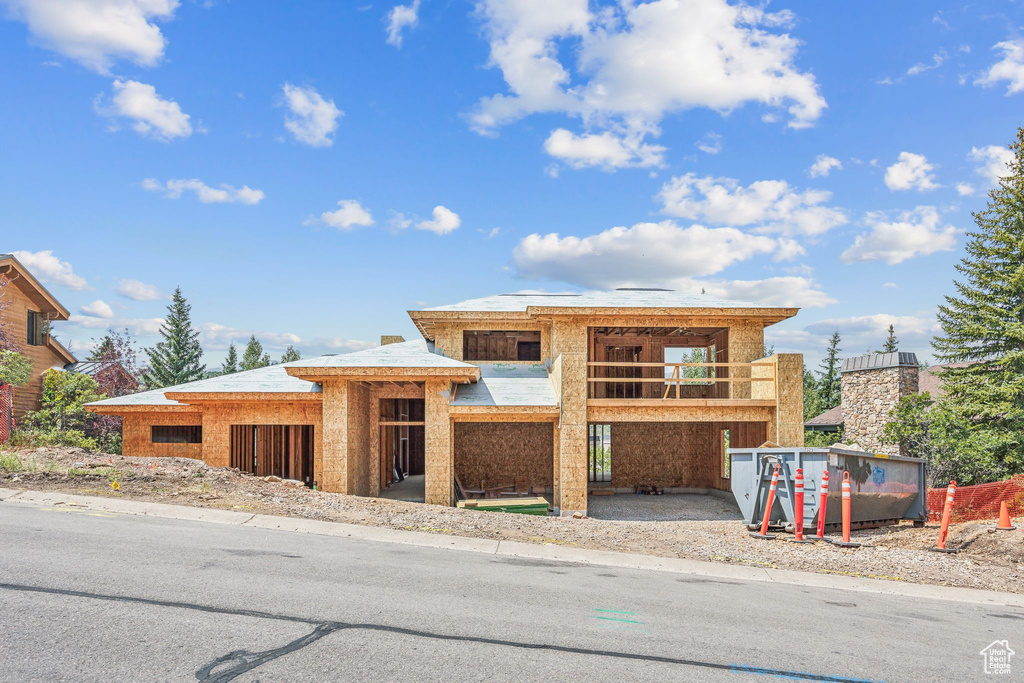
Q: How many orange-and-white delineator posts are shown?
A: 5